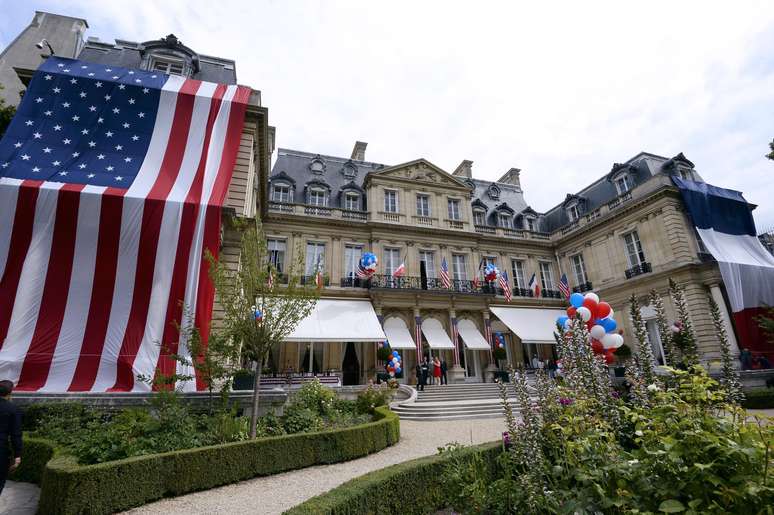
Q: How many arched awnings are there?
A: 3